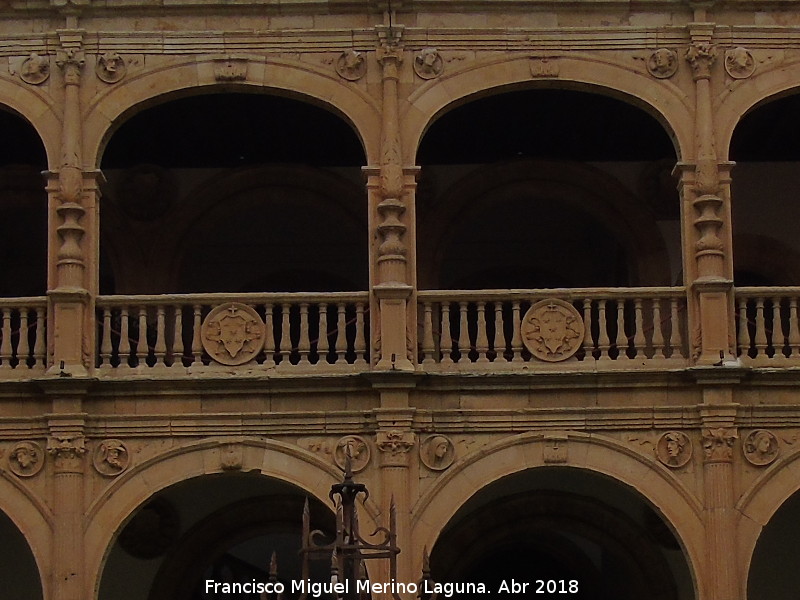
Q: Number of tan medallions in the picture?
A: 14